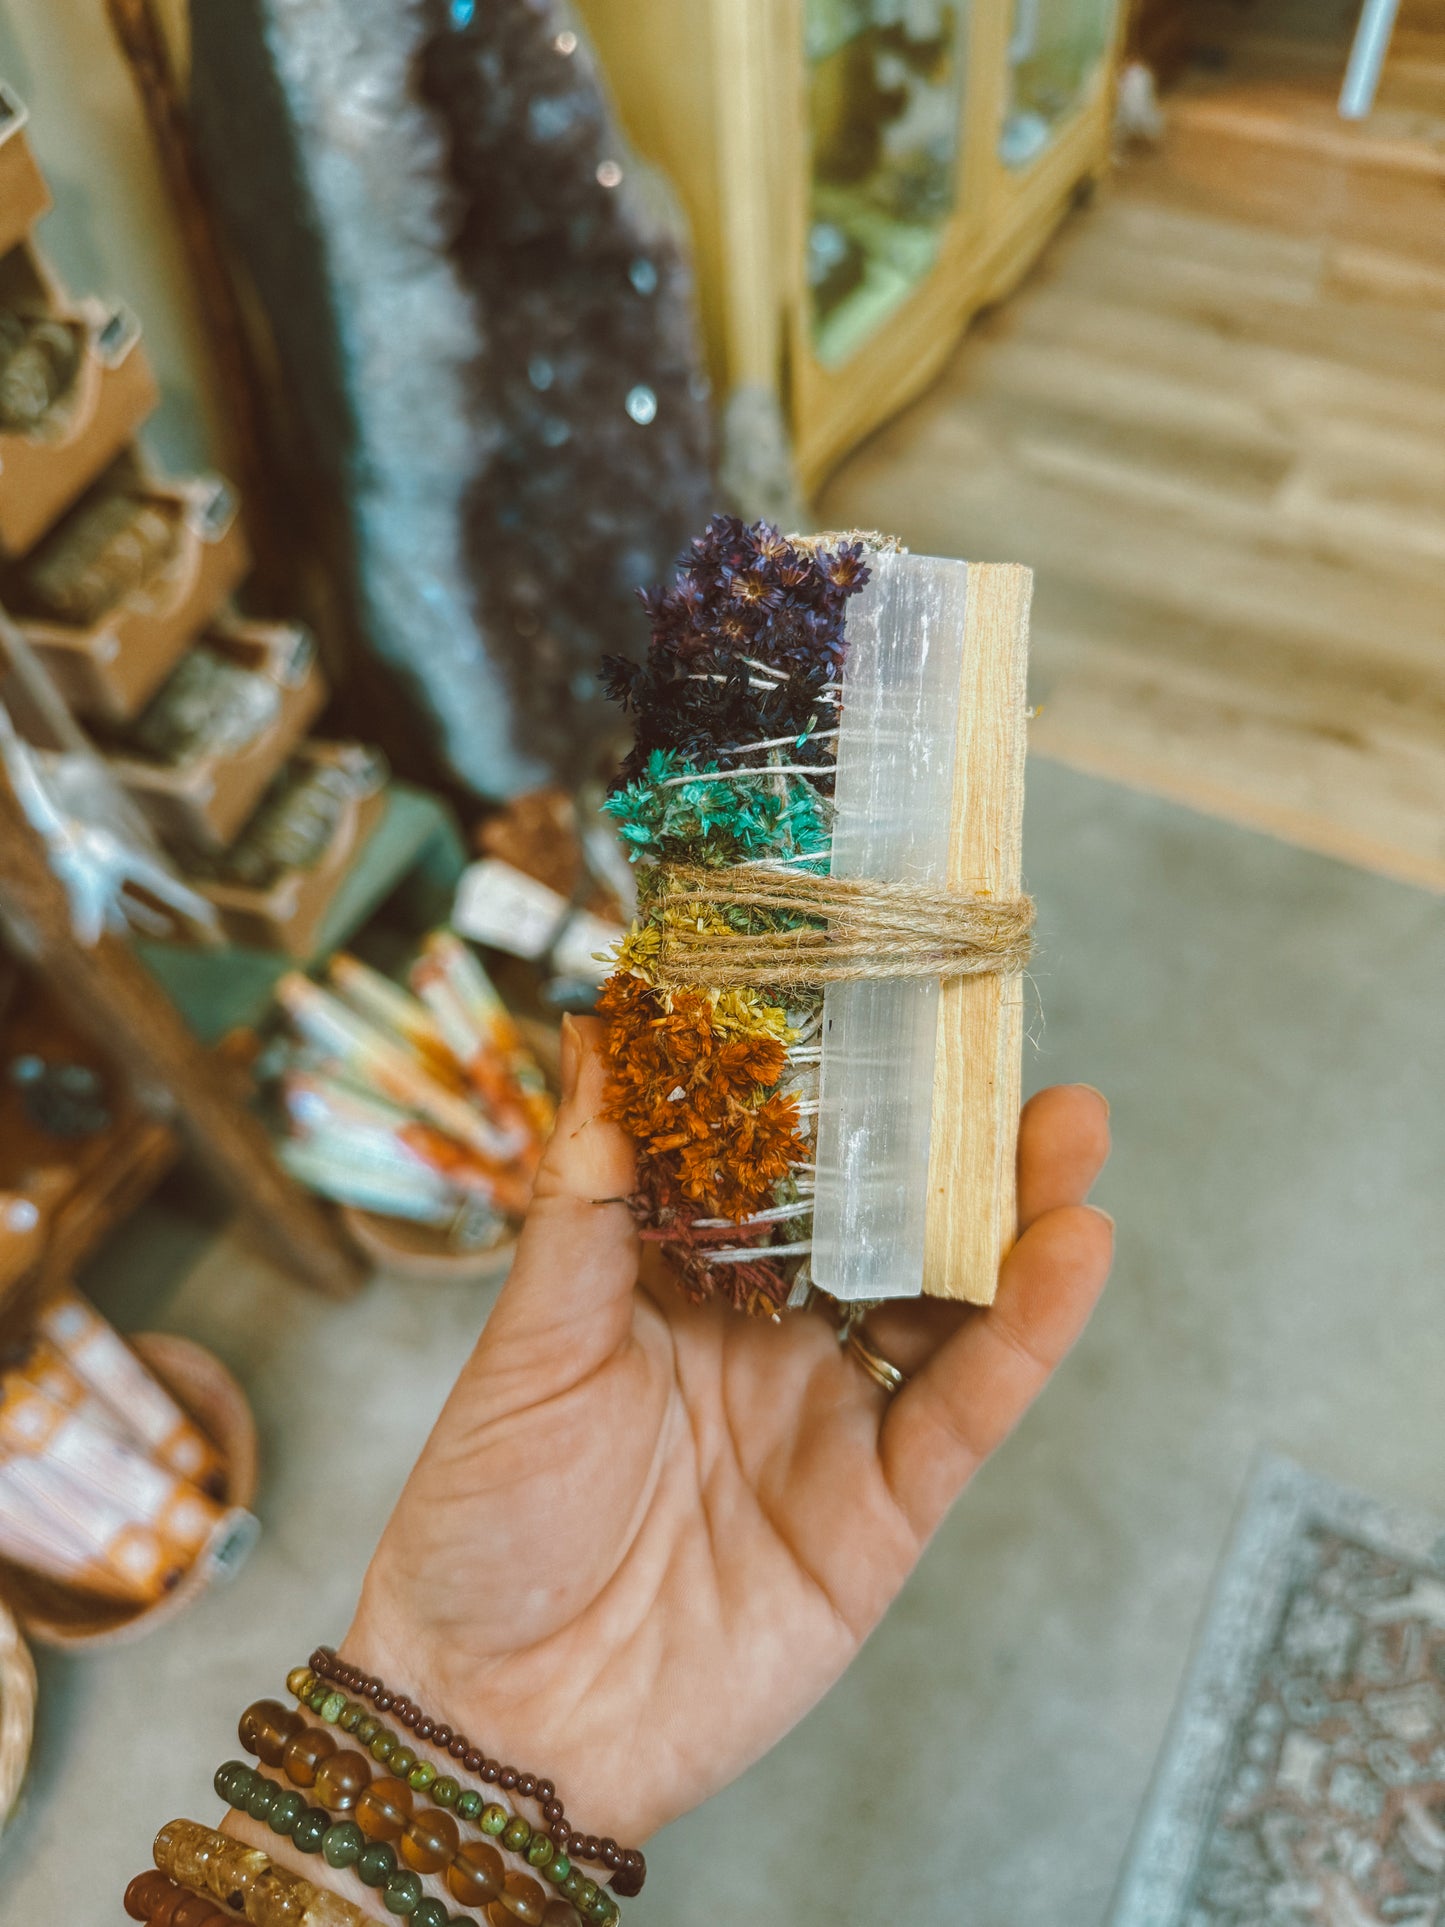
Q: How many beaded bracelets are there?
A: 6